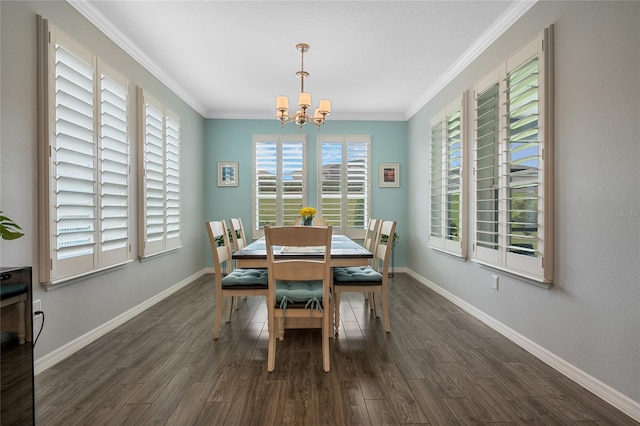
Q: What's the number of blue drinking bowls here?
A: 0